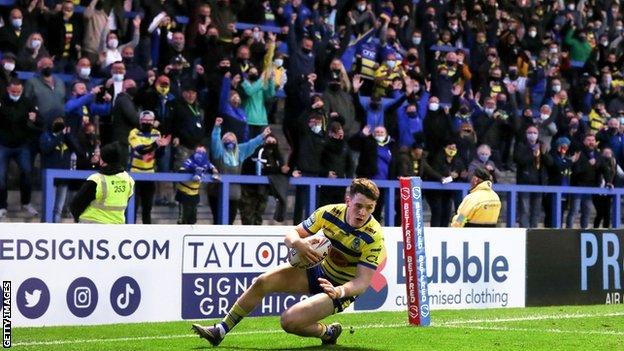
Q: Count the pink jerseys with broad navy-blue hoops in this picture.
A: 0